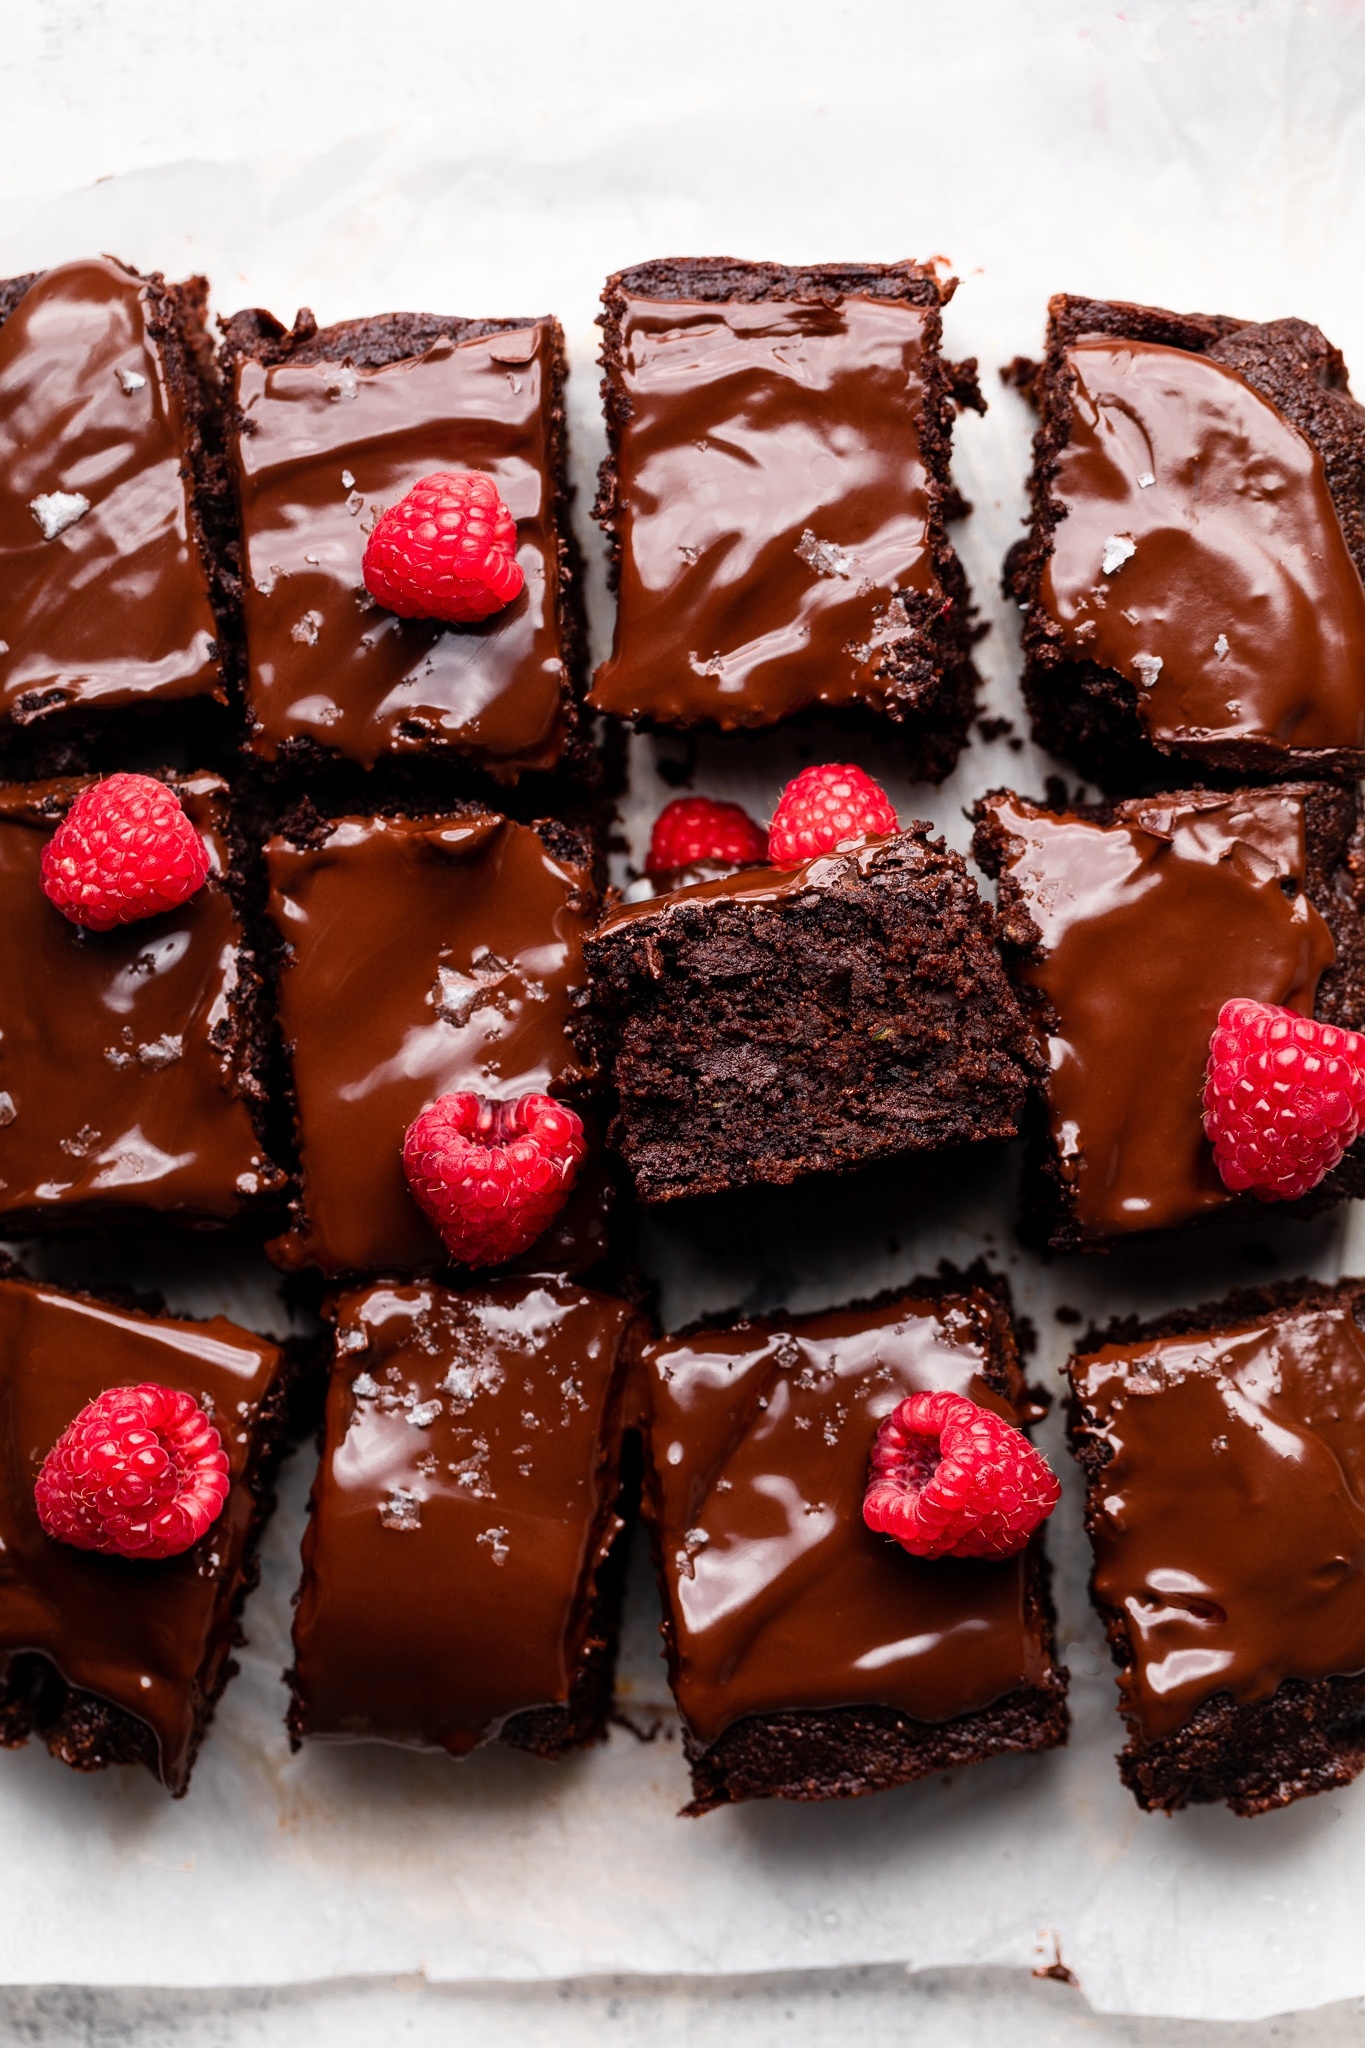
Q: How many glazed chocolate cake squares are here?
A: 12